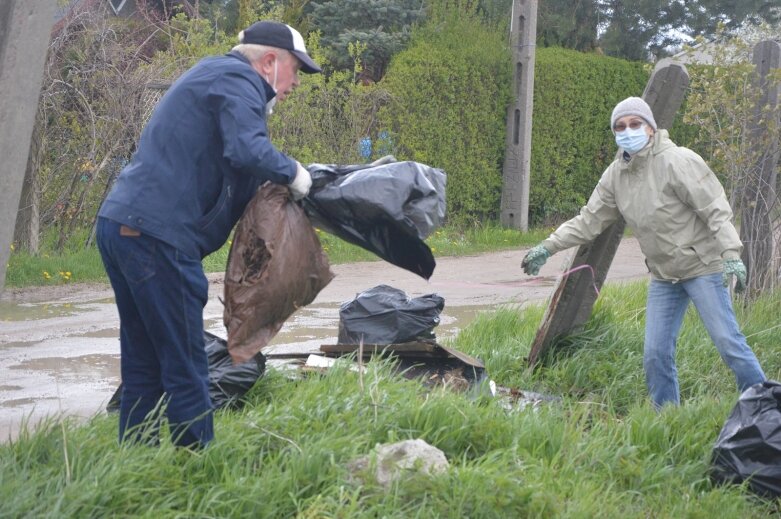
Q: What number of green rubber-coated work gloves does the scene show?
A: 2